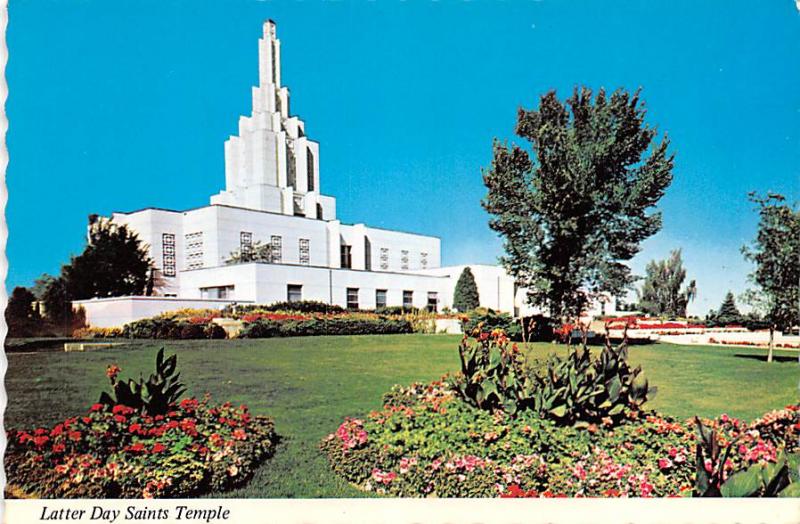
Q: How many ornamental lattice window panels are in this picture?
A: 8